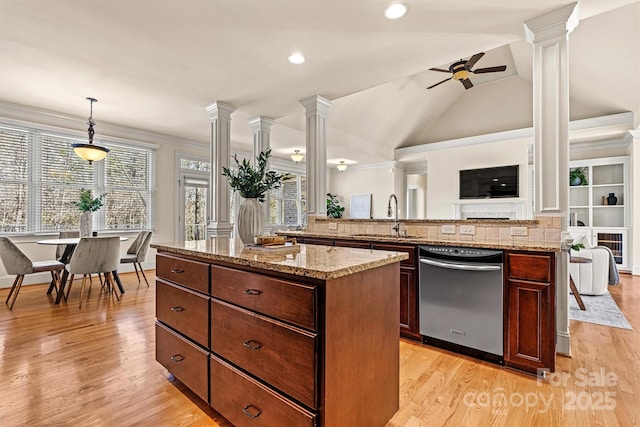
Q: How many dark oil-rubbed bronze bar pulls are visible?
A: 6